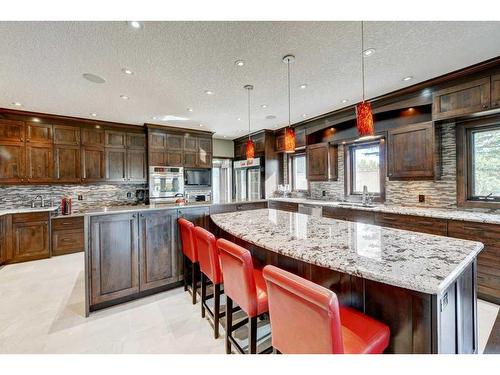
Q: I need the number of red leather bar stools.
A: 4